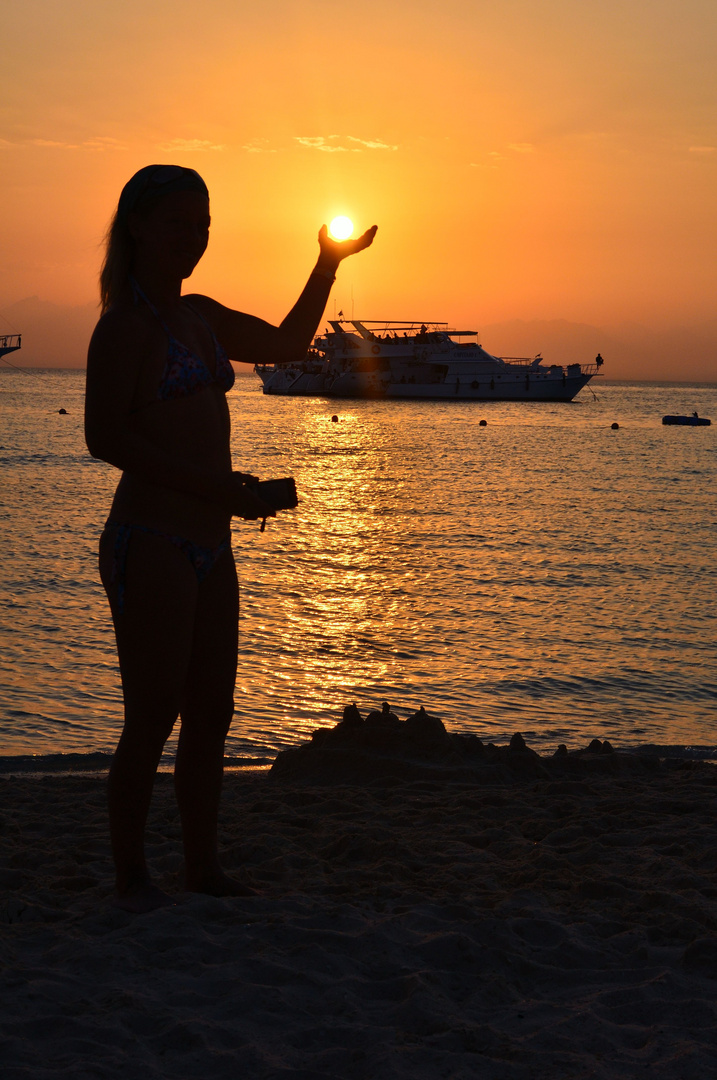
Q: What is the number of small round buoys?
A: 4